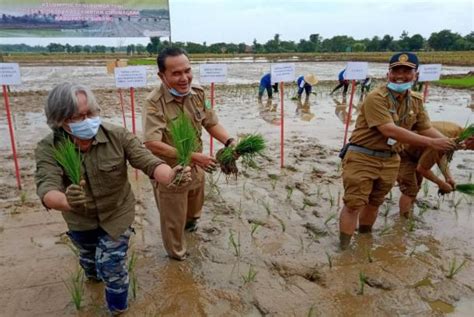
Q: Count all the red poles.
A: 7